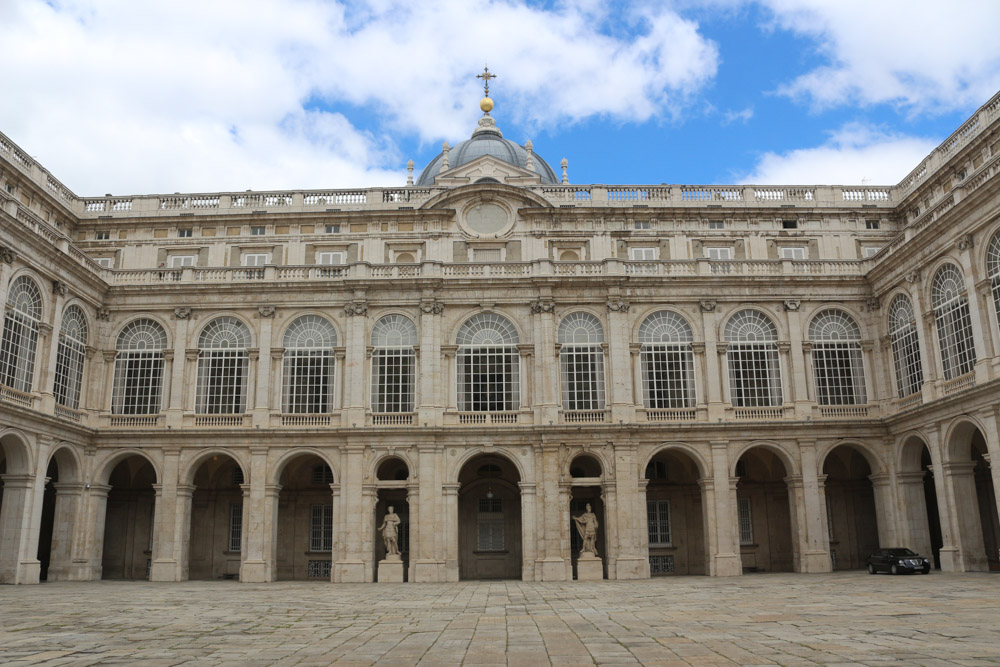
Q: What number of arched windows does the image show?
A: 14